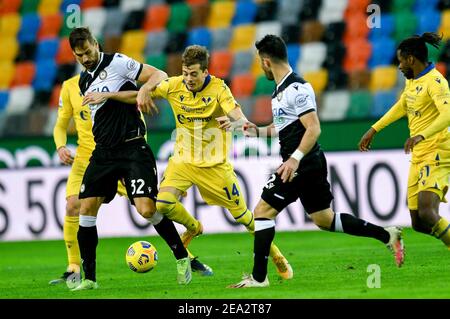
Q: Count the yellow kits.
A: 3